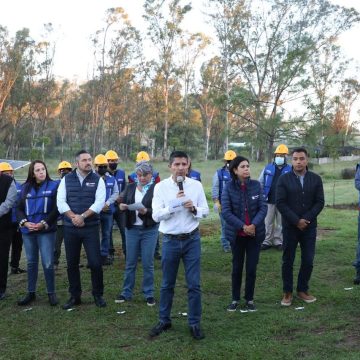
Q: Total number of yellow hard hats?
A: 7